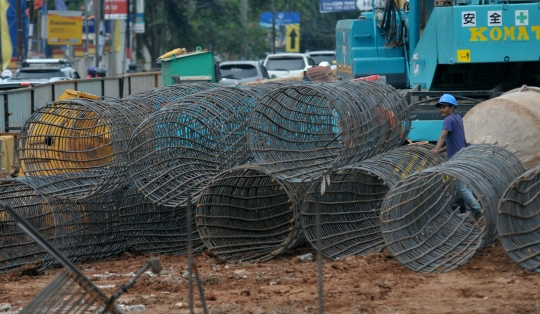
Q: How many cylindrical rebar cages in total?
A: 9